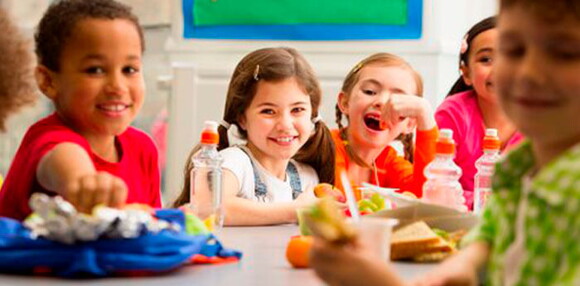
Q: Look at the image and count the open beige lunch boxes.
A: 1